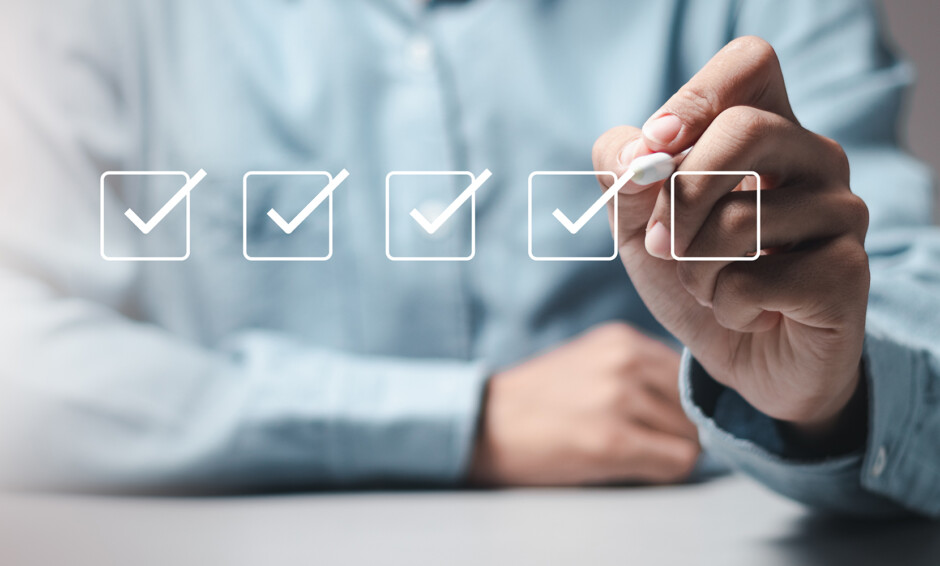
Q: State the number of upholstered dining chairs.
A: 0